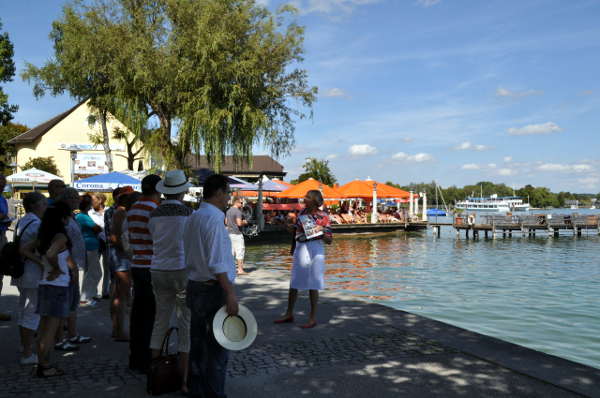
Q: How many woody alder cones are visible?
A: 0